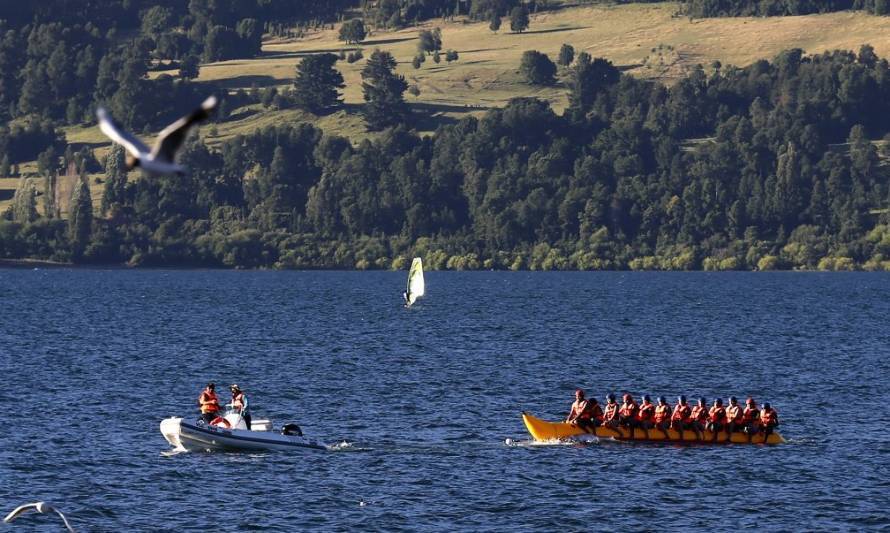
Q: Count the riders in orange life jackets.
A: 12